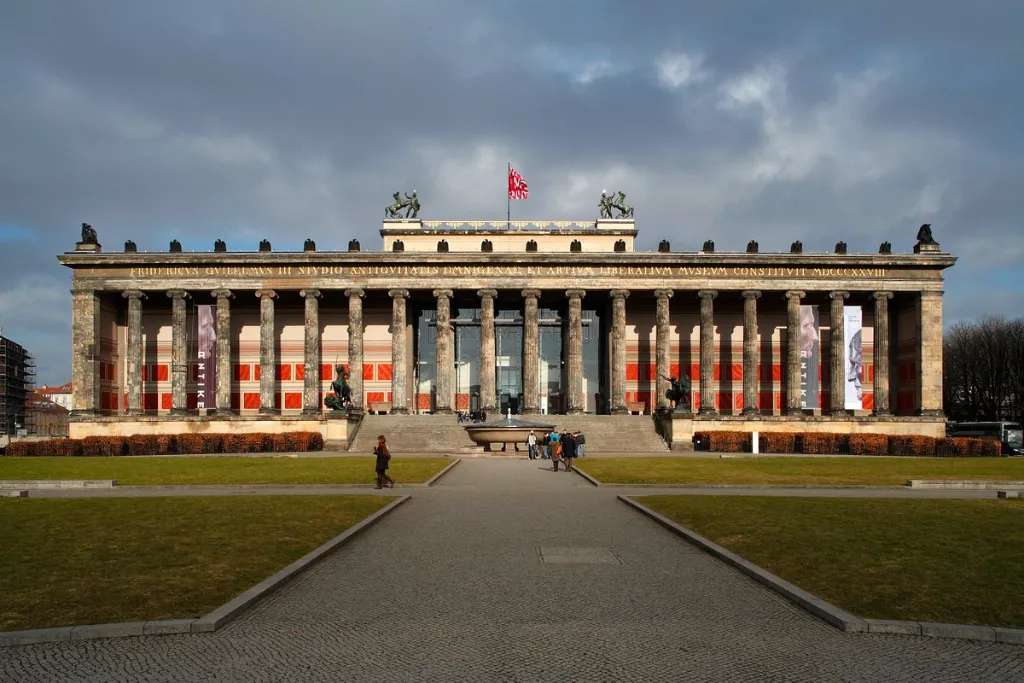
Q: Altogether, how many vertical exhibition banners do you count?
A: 3